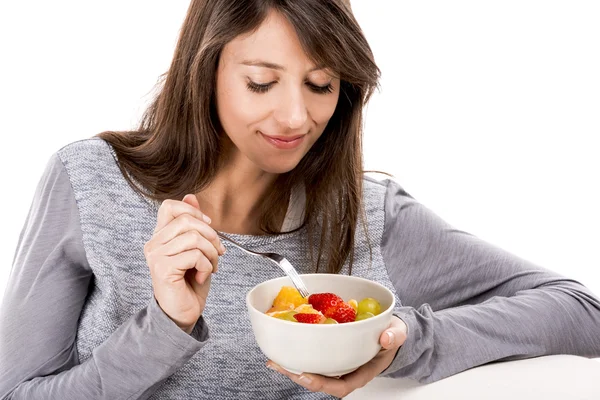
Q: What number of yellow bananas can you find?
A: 0